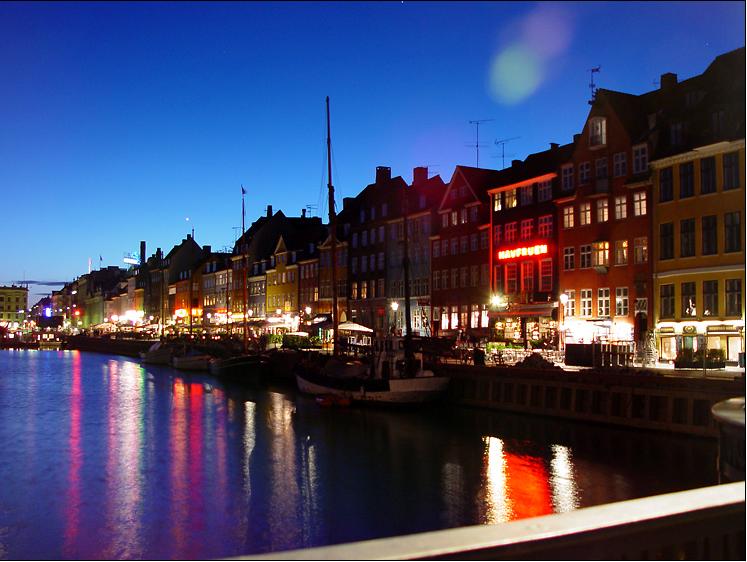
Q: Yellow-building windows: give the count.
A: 12